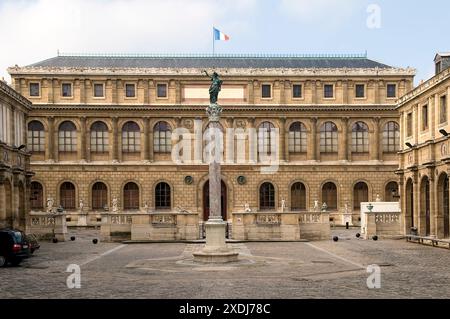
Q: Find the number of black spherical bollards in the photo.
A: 6